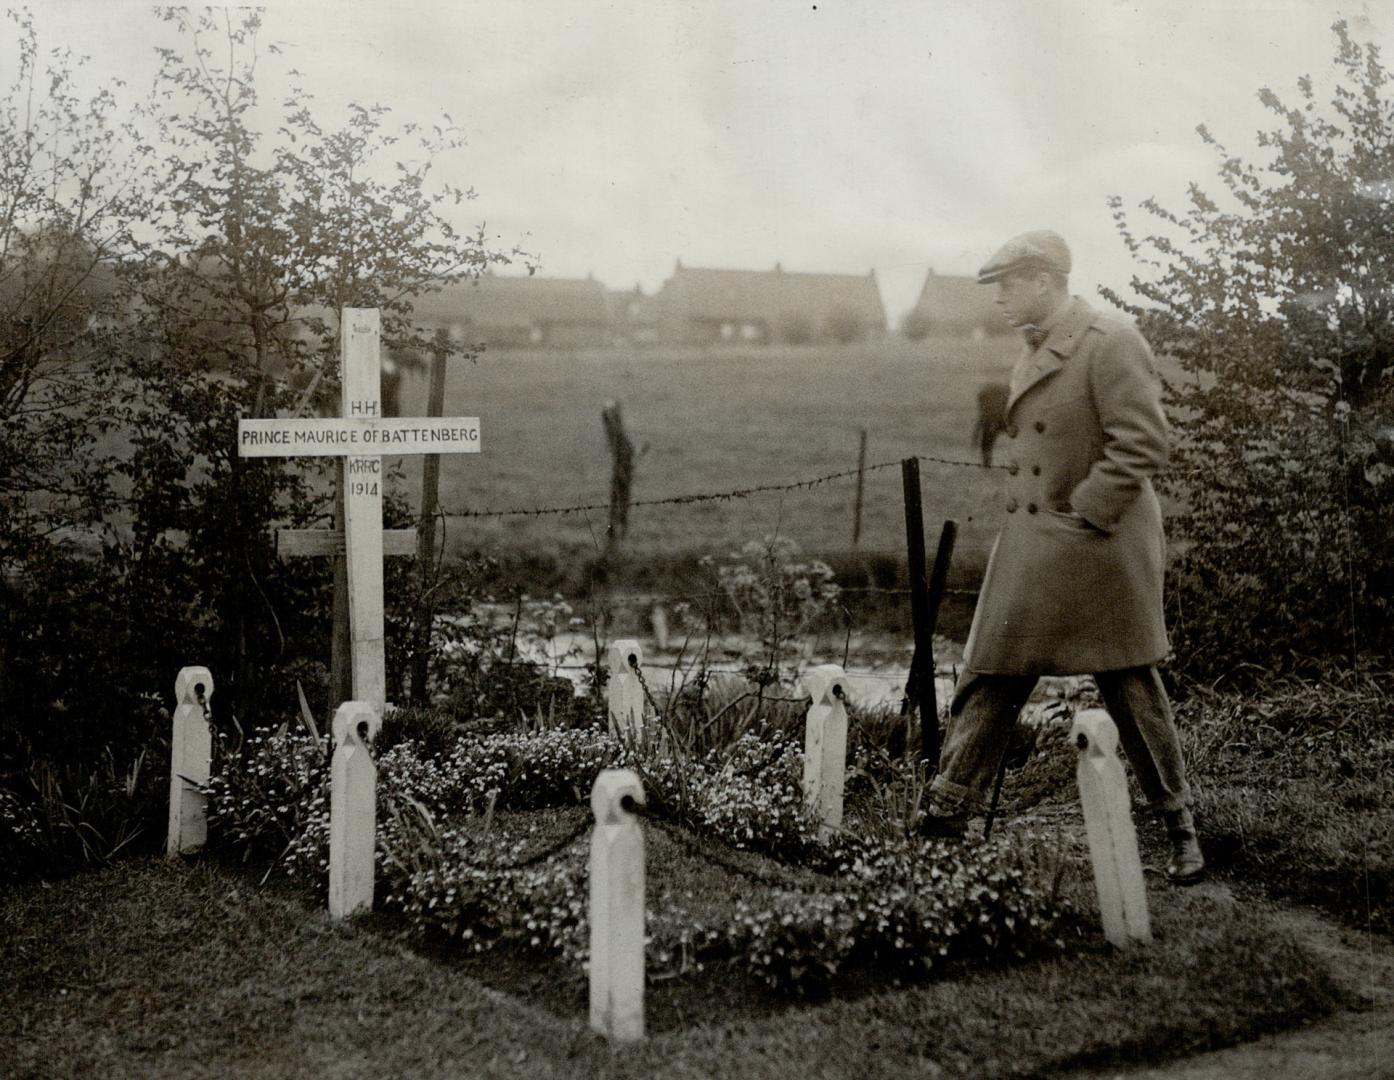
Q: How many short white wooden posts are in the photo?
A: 6